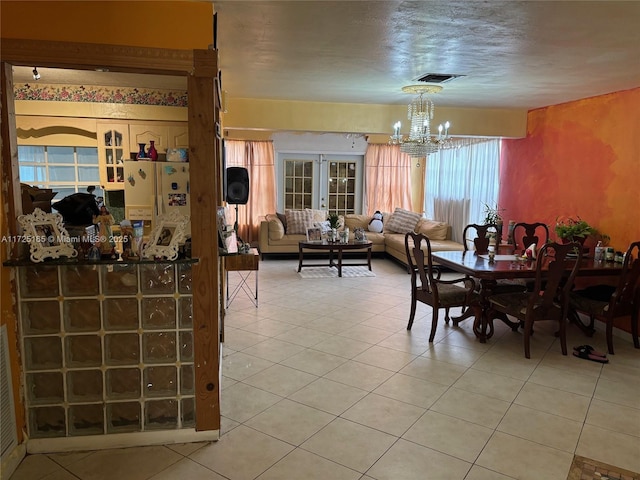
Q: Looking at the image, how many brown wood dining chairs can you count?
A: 5